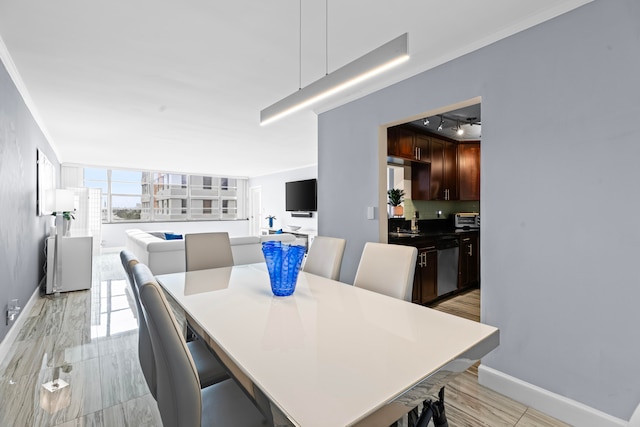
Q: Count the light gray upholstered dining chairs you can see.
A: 5